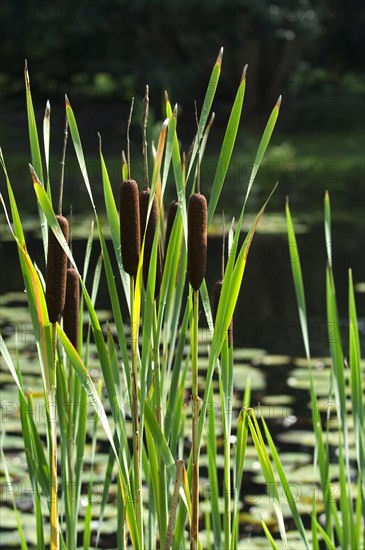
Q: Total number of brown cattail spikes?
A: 7